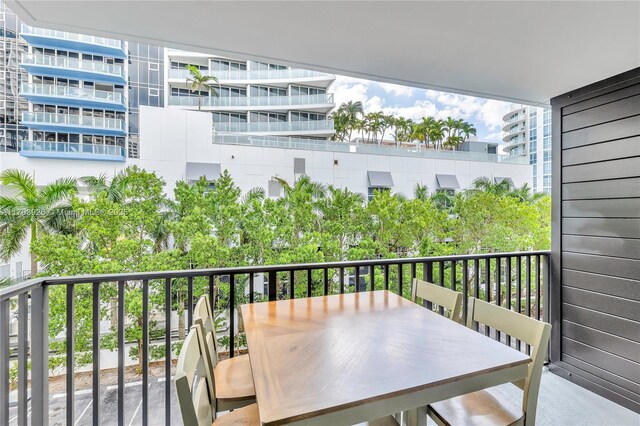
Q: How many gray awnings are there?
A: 4